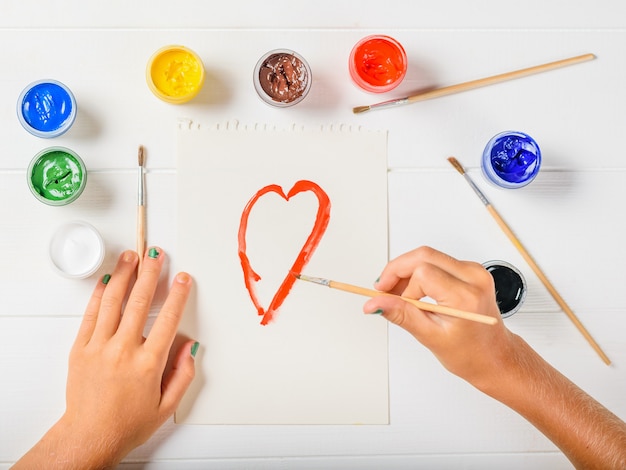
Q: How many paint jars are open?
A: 8